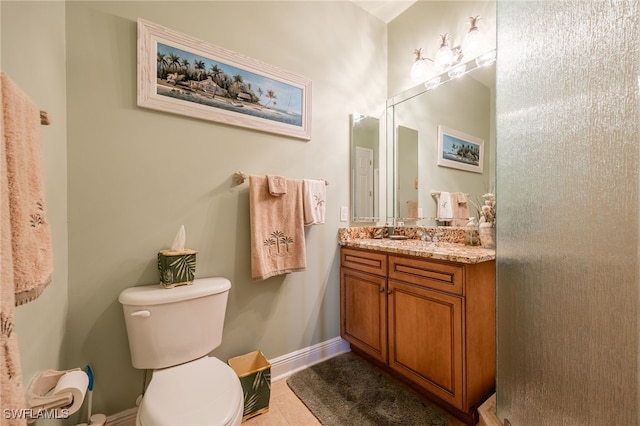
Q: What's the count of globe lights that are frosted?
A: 3